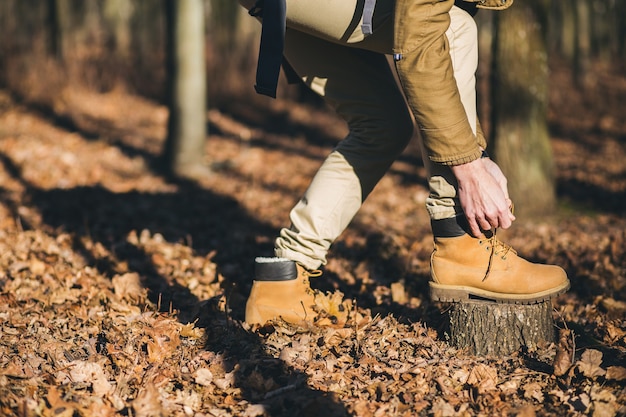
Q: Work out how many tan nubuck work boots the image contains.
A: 2